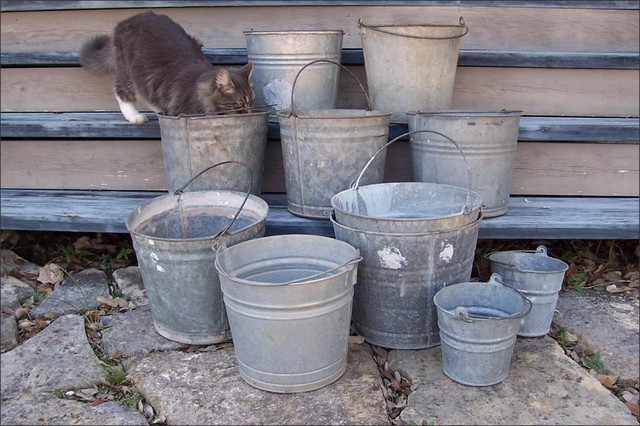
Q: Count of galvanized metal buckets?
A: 11